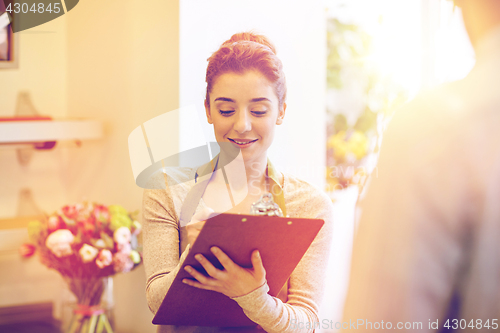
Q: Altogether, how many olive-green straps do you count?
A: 2